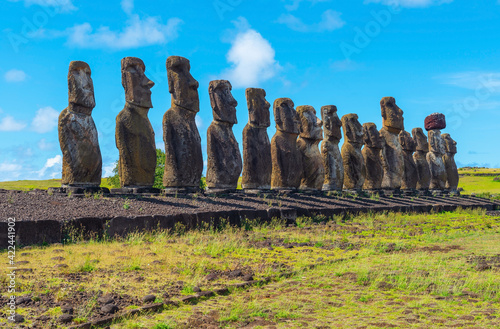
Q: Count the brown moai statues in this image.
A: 15